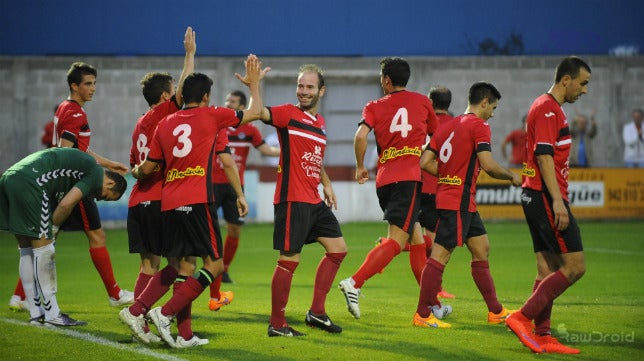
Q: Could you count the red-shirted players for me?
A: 9